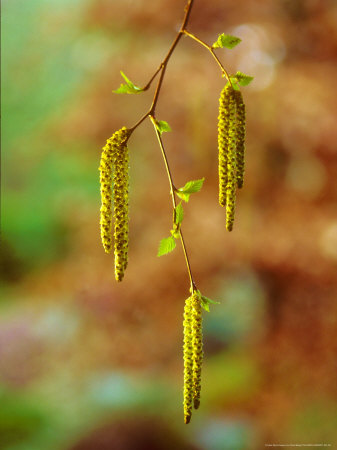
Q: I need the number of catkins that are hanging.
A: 8